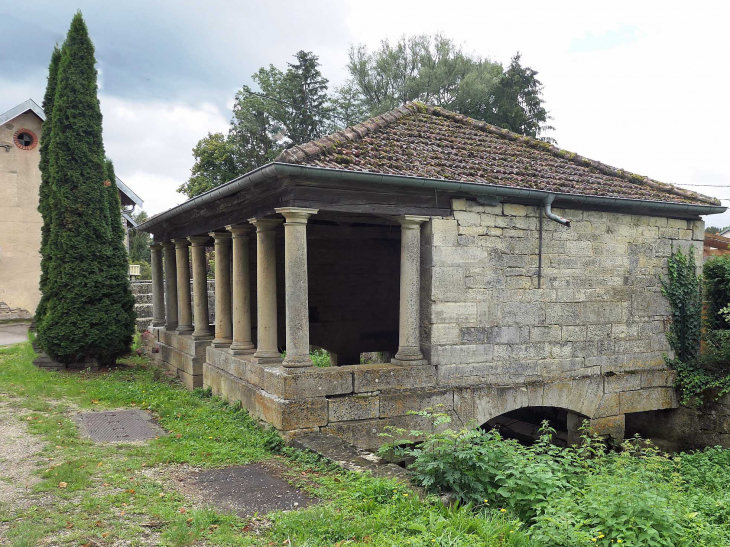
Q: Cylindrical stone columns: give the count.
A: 9